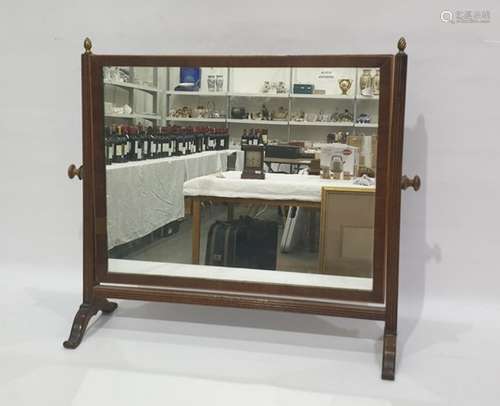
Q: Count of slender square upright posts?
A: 2